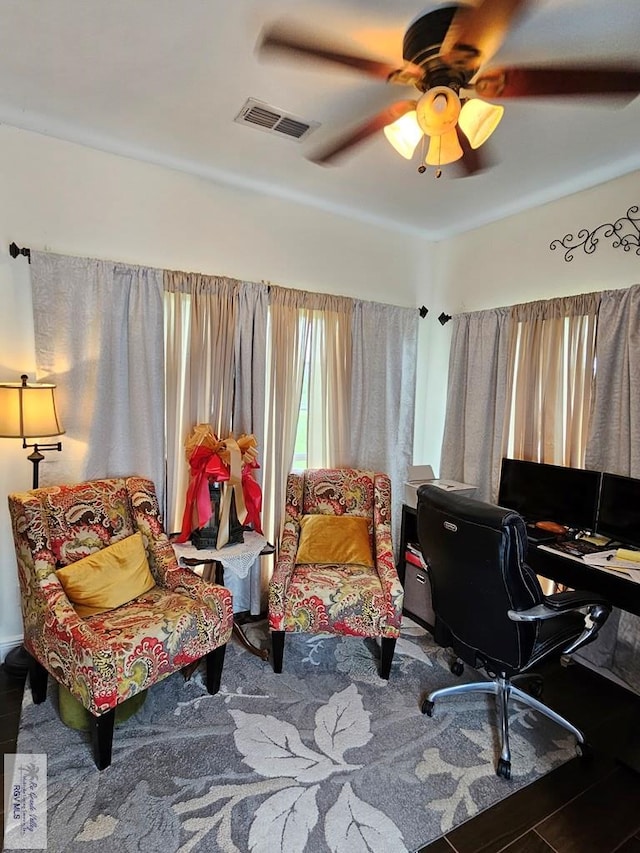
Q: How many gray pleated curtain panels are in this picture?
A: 5